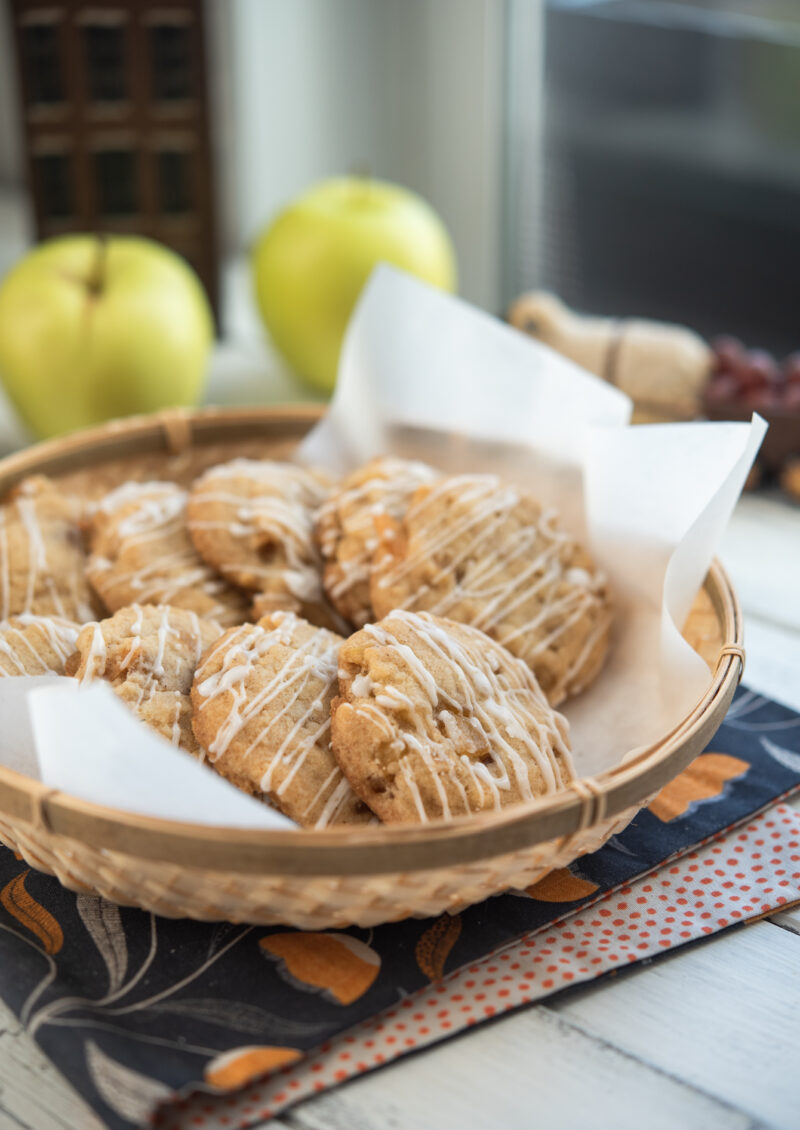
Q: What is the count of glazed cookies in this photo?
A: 9